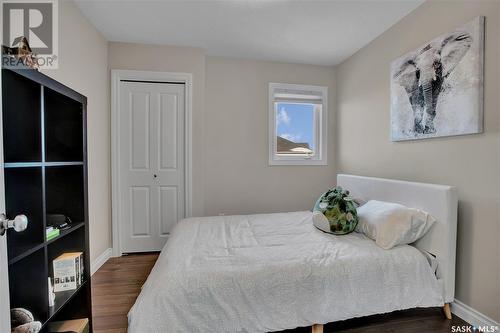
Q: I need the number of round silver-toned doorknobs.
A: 1